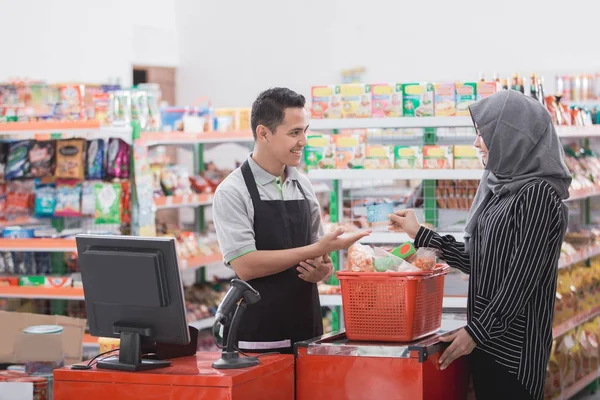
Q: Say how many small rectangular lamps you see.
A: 0